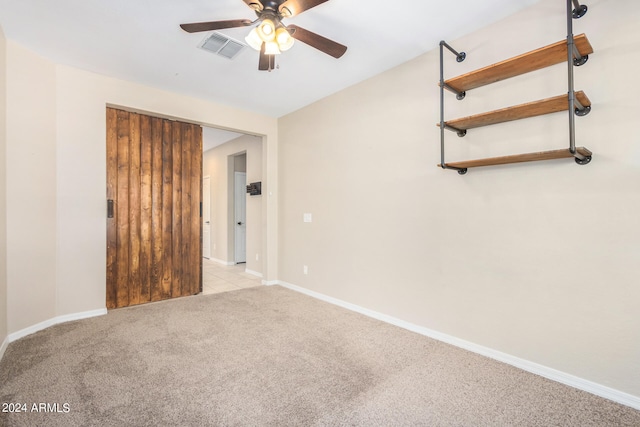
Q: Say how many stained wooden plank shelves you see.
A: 3